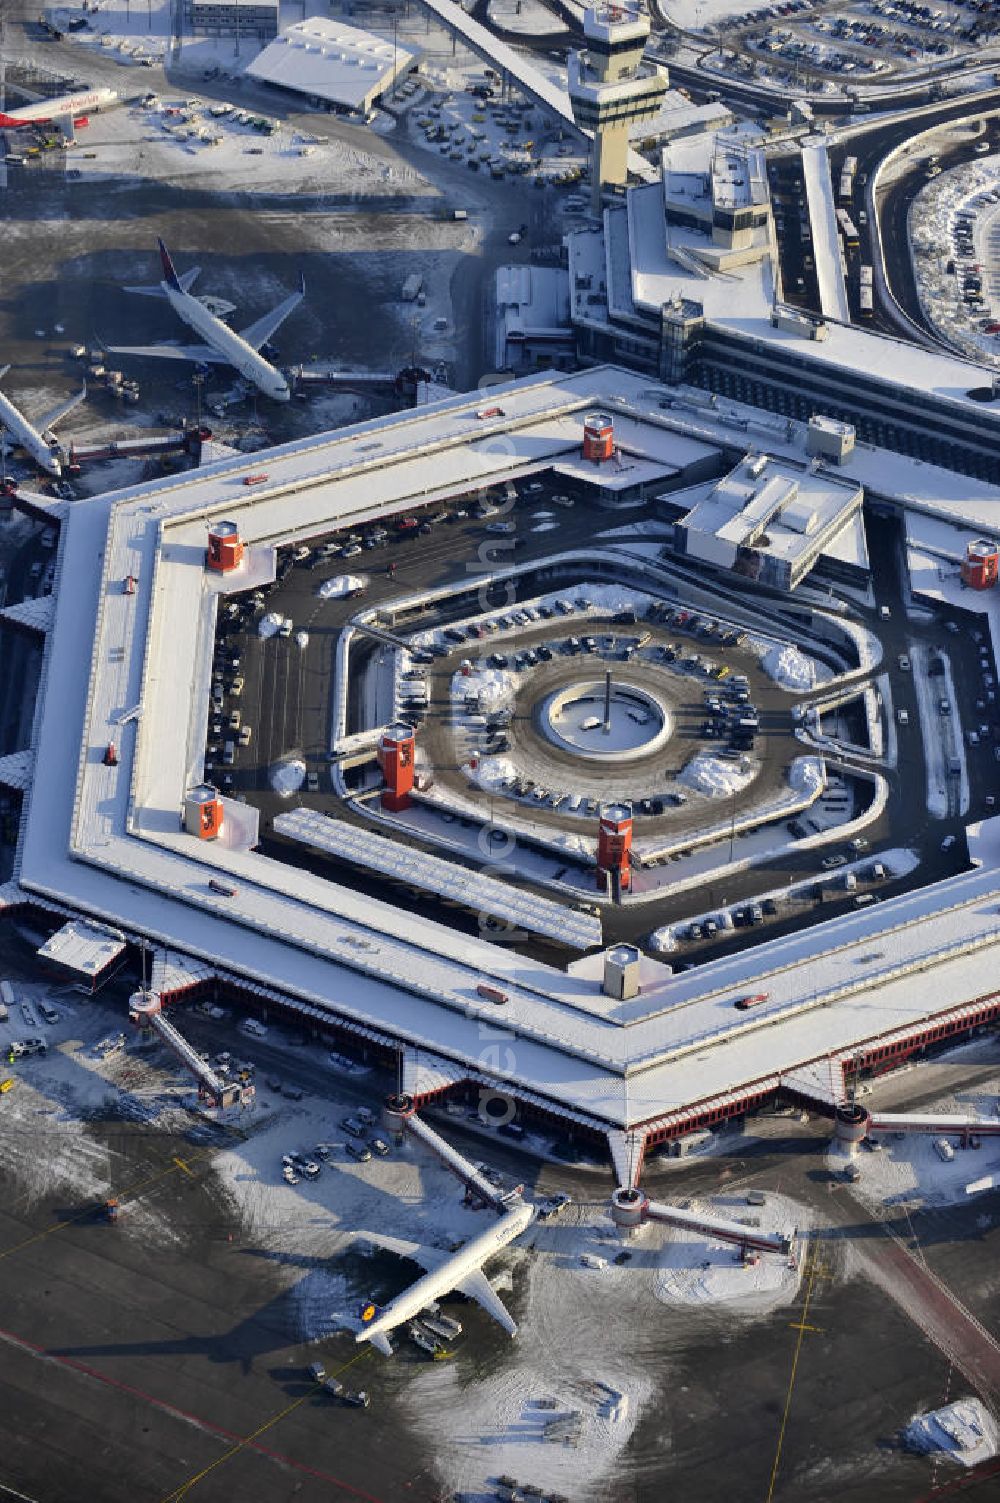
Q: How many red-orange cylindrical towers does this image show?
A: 6